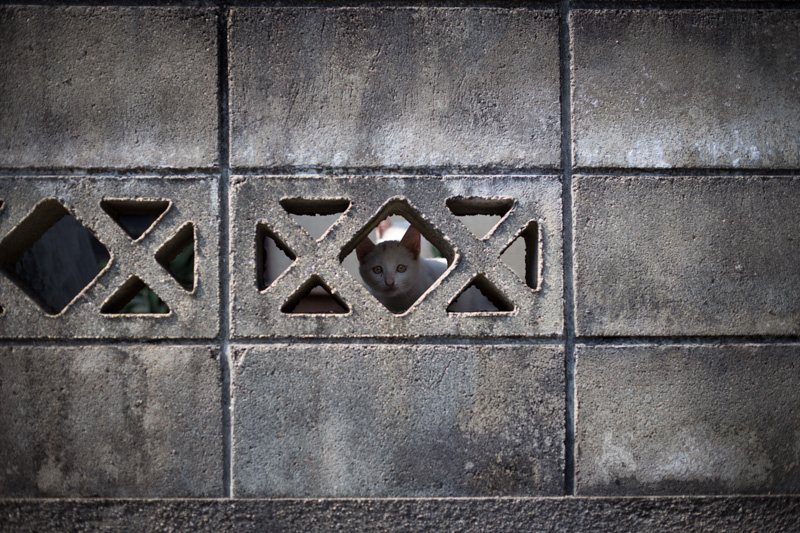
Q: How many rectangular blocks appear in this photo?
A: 9